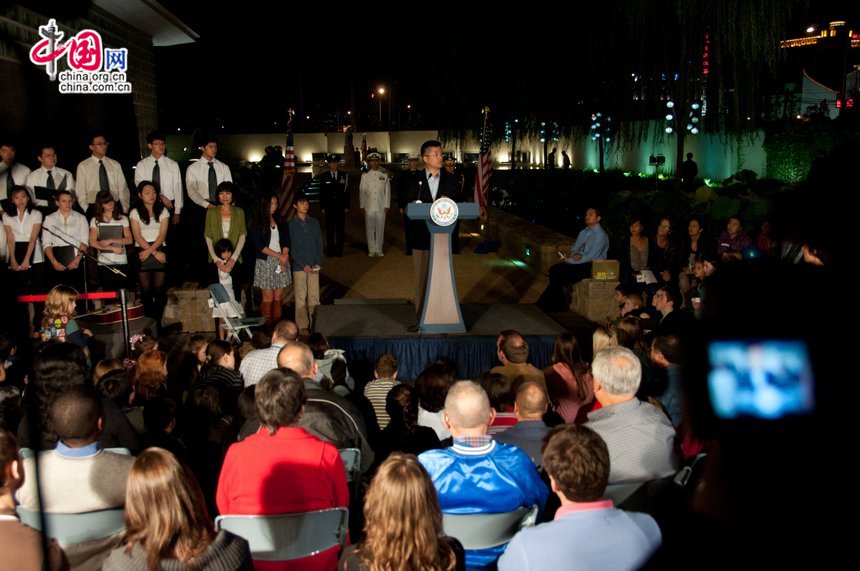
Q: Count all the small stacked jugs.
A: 0